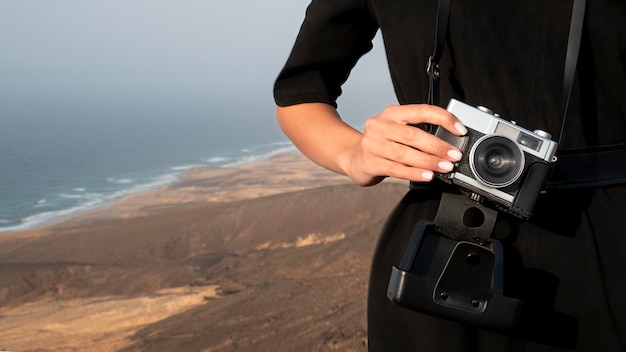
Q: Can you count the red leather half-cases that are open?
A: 0